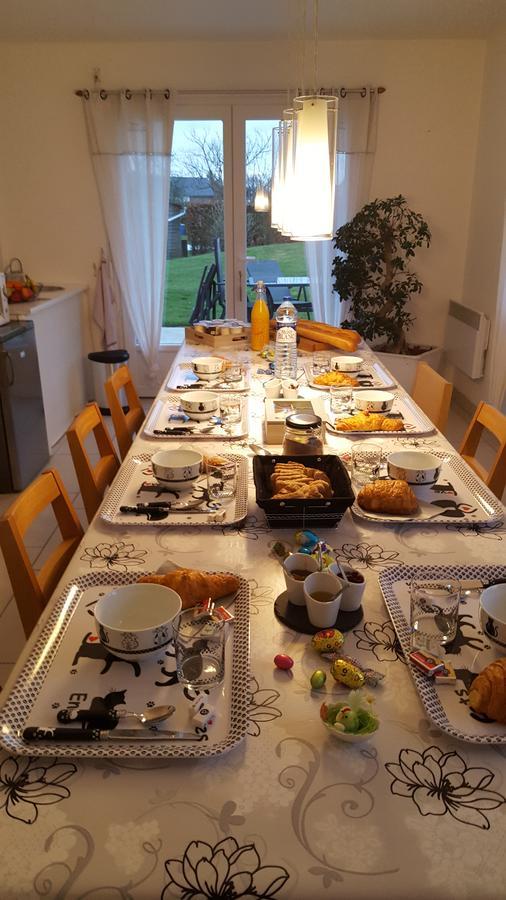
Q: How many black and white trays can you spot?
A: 8